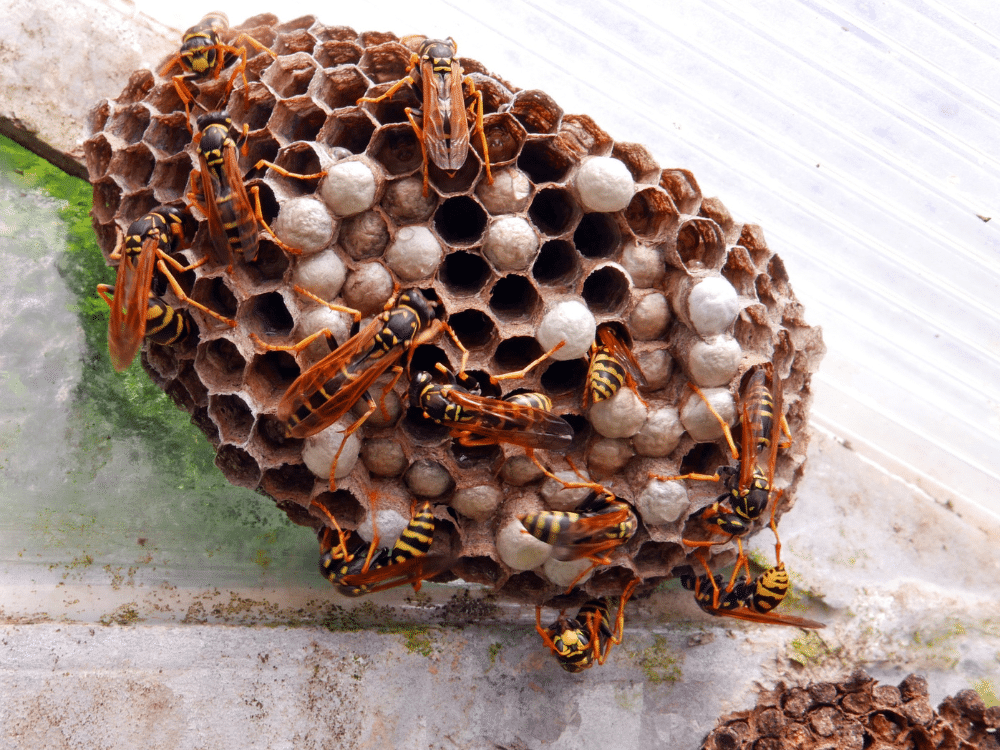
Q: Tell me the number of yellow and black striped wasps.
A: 12